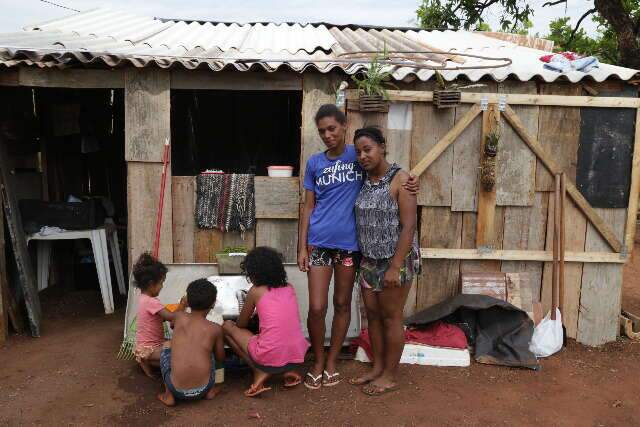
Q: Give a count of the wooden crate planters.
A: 2